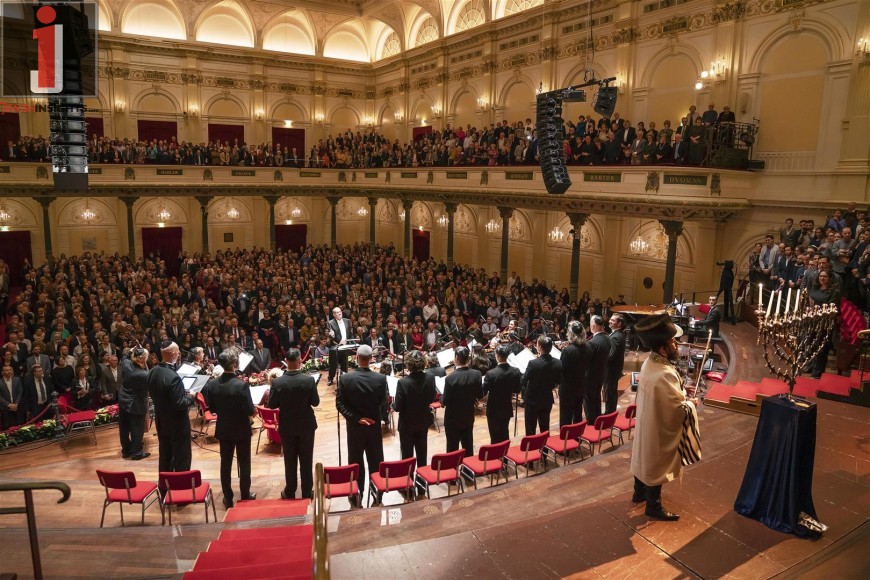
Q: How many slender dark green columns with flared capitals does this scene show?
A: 11